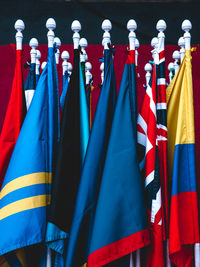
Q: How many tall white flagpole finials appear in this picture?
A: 7